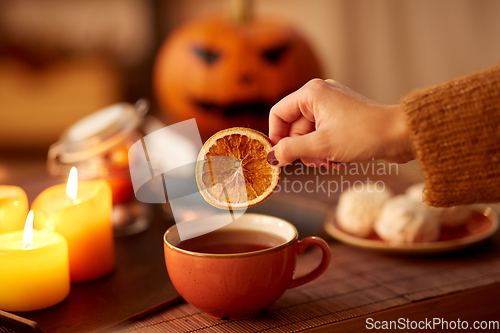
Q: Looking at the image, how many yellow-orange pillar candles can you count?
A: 3